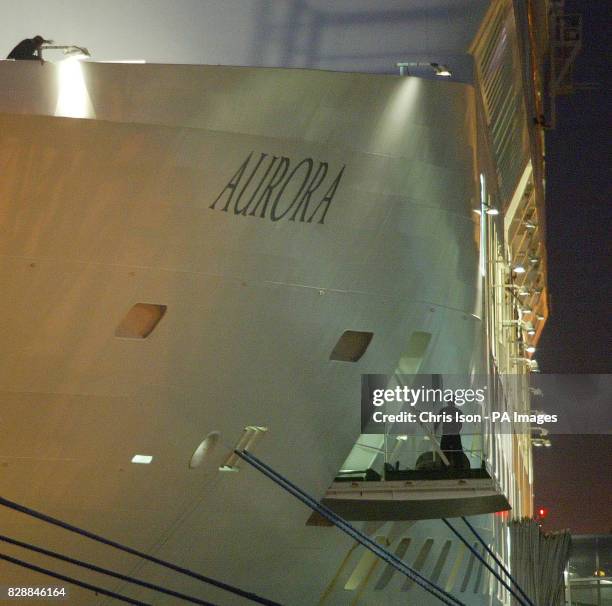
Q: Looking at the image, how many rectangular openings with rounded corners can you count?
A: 2